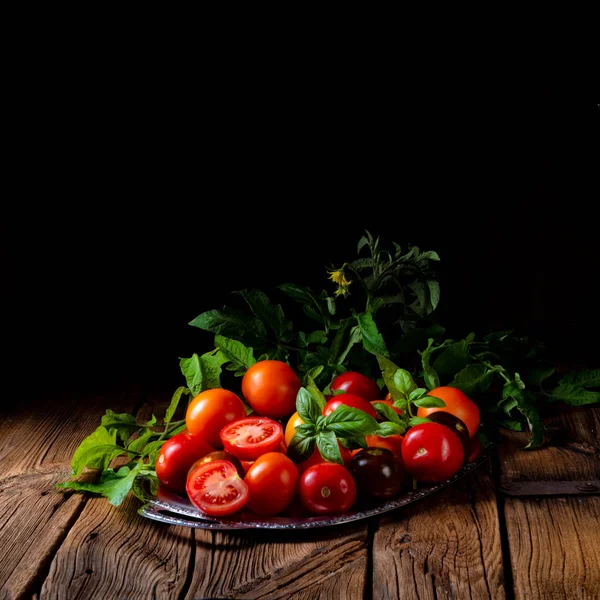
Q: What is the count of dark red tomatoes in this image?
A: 2